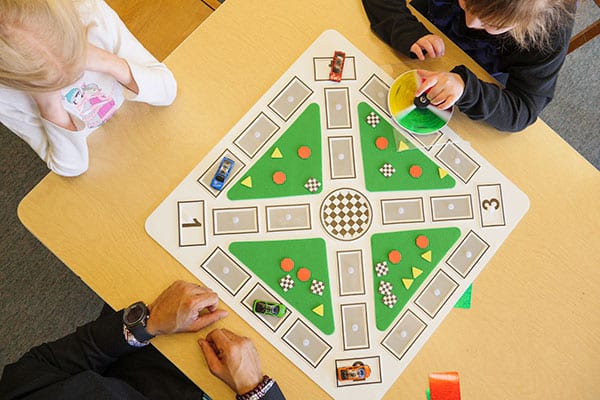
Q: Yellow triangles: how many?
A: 8